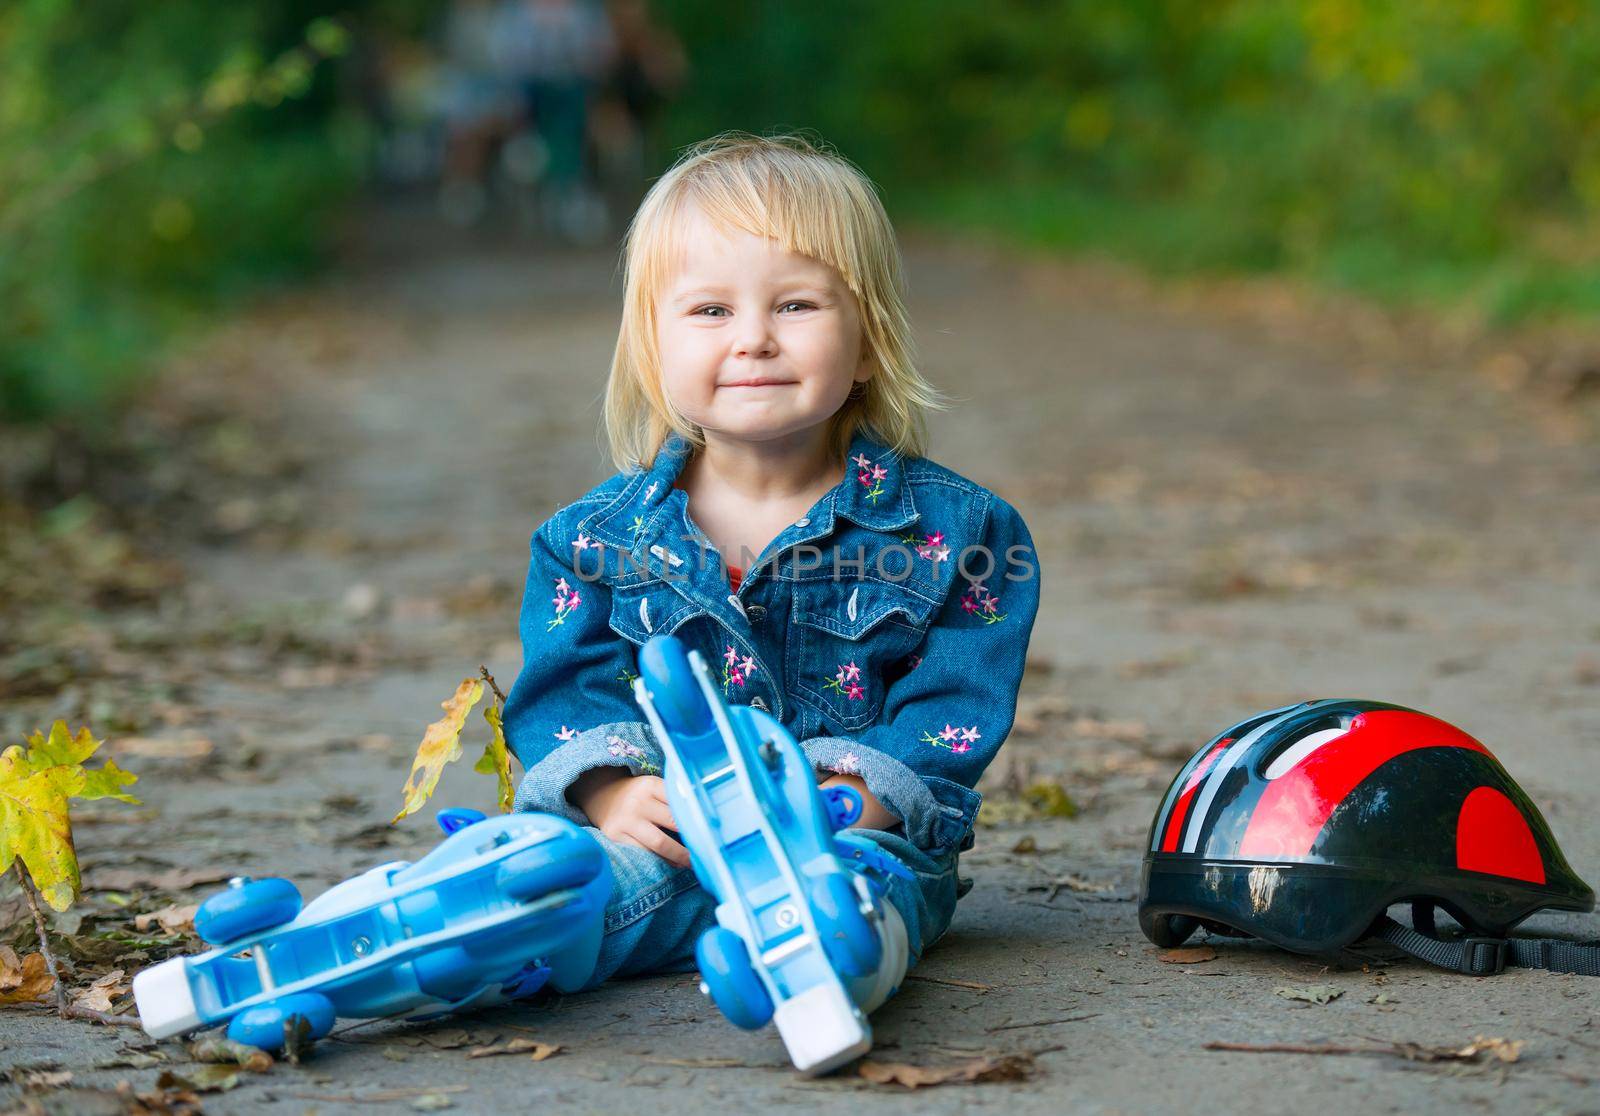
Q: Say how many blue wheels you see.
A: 6